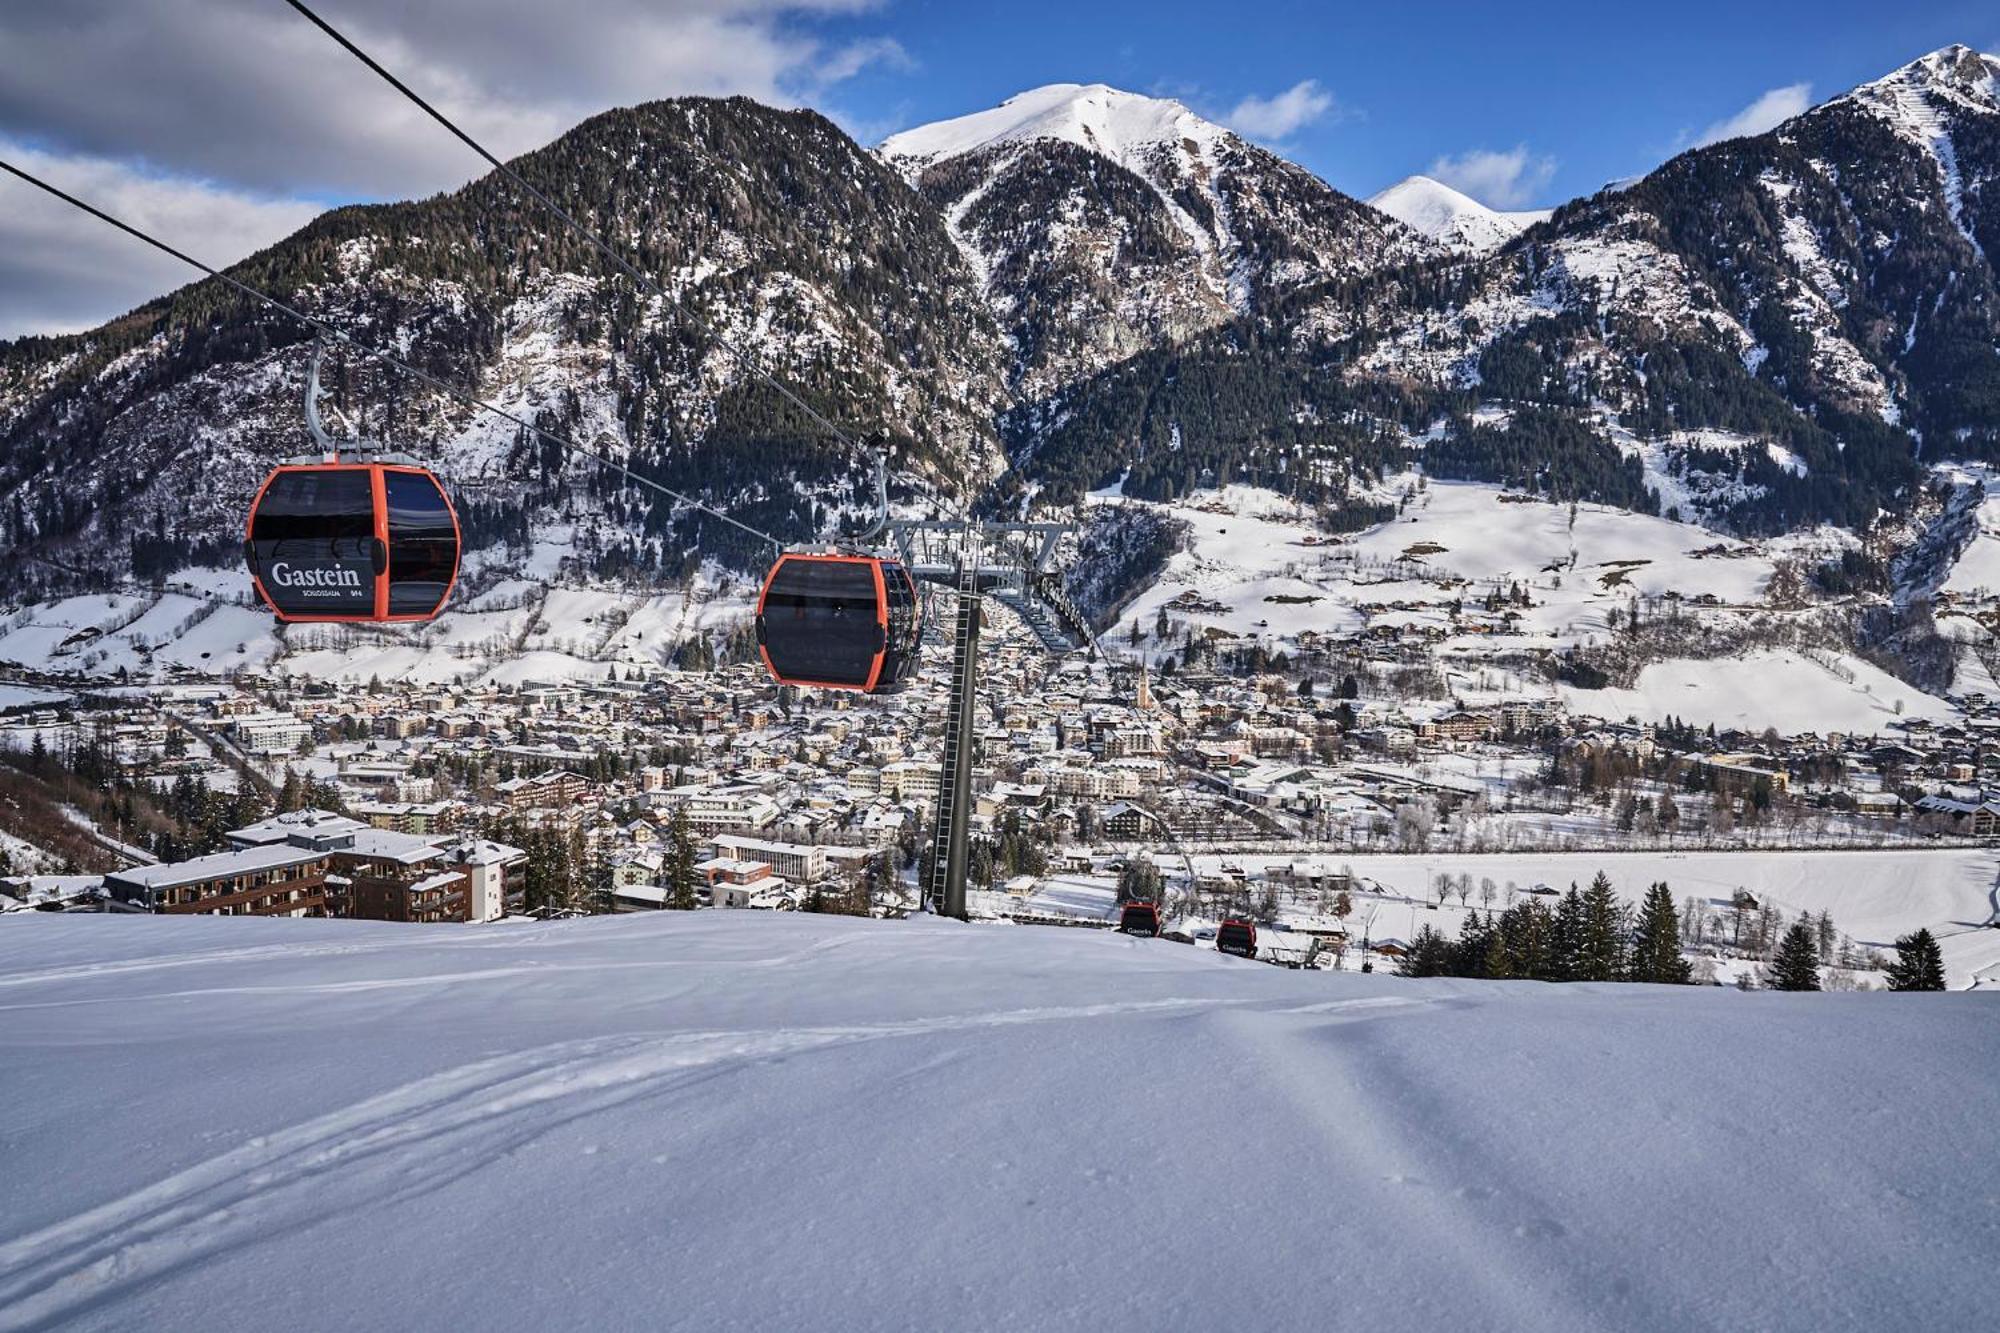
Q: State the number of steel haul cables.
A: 2